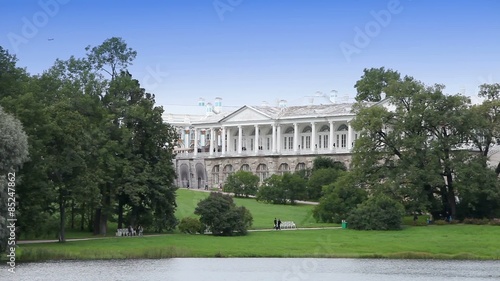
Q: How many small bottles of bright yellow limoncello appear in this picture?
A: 0